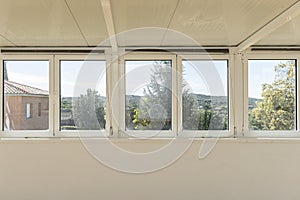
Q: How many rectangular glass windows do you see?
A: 5